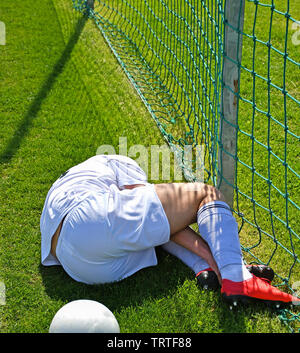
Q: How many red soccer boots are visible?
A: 2